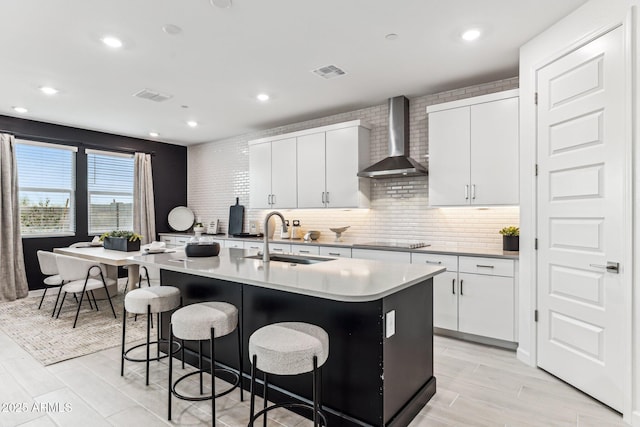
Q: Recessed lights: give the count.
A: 7